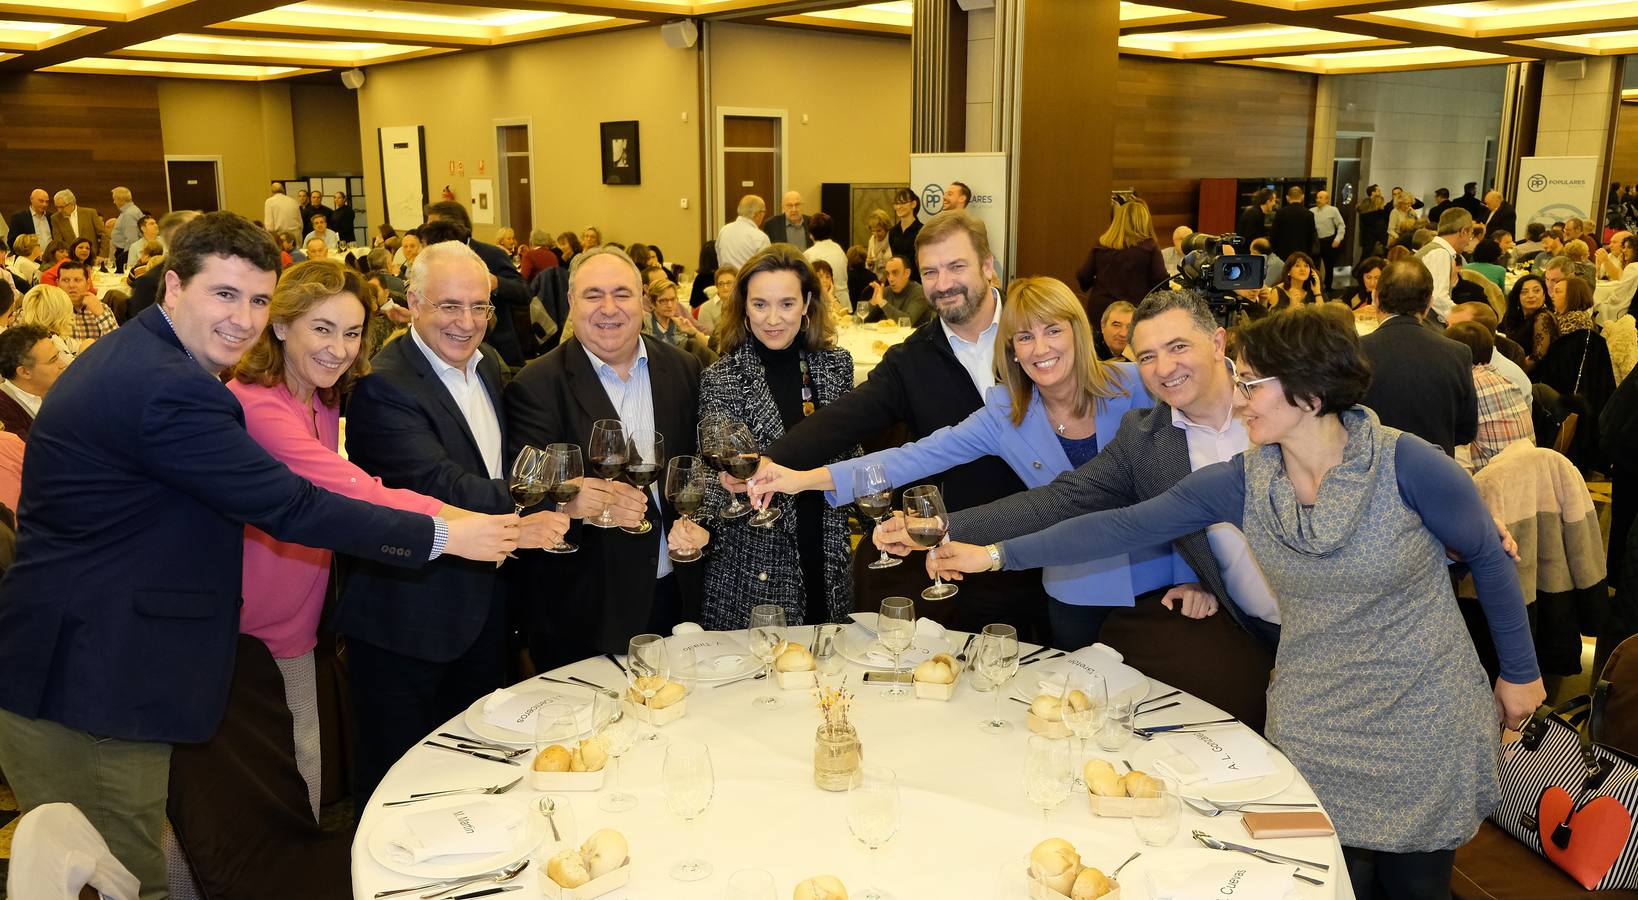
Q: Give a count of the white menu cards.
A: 7